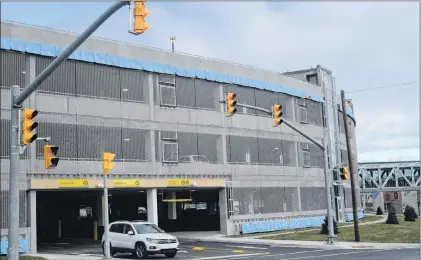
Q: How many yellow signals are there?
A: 7